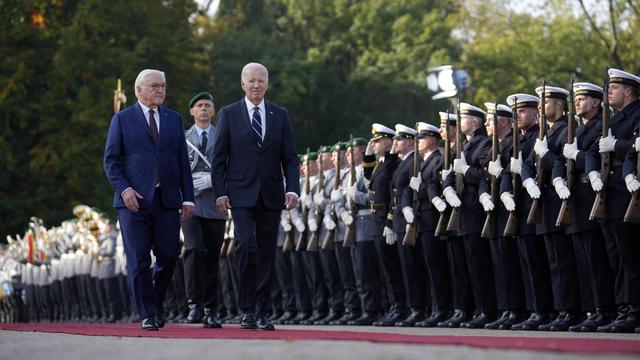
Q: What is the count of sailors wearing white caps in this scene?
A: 10